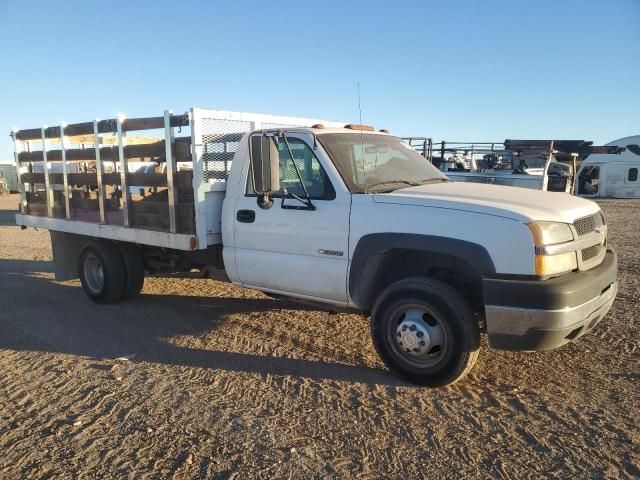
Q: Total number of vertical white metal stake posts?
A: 6